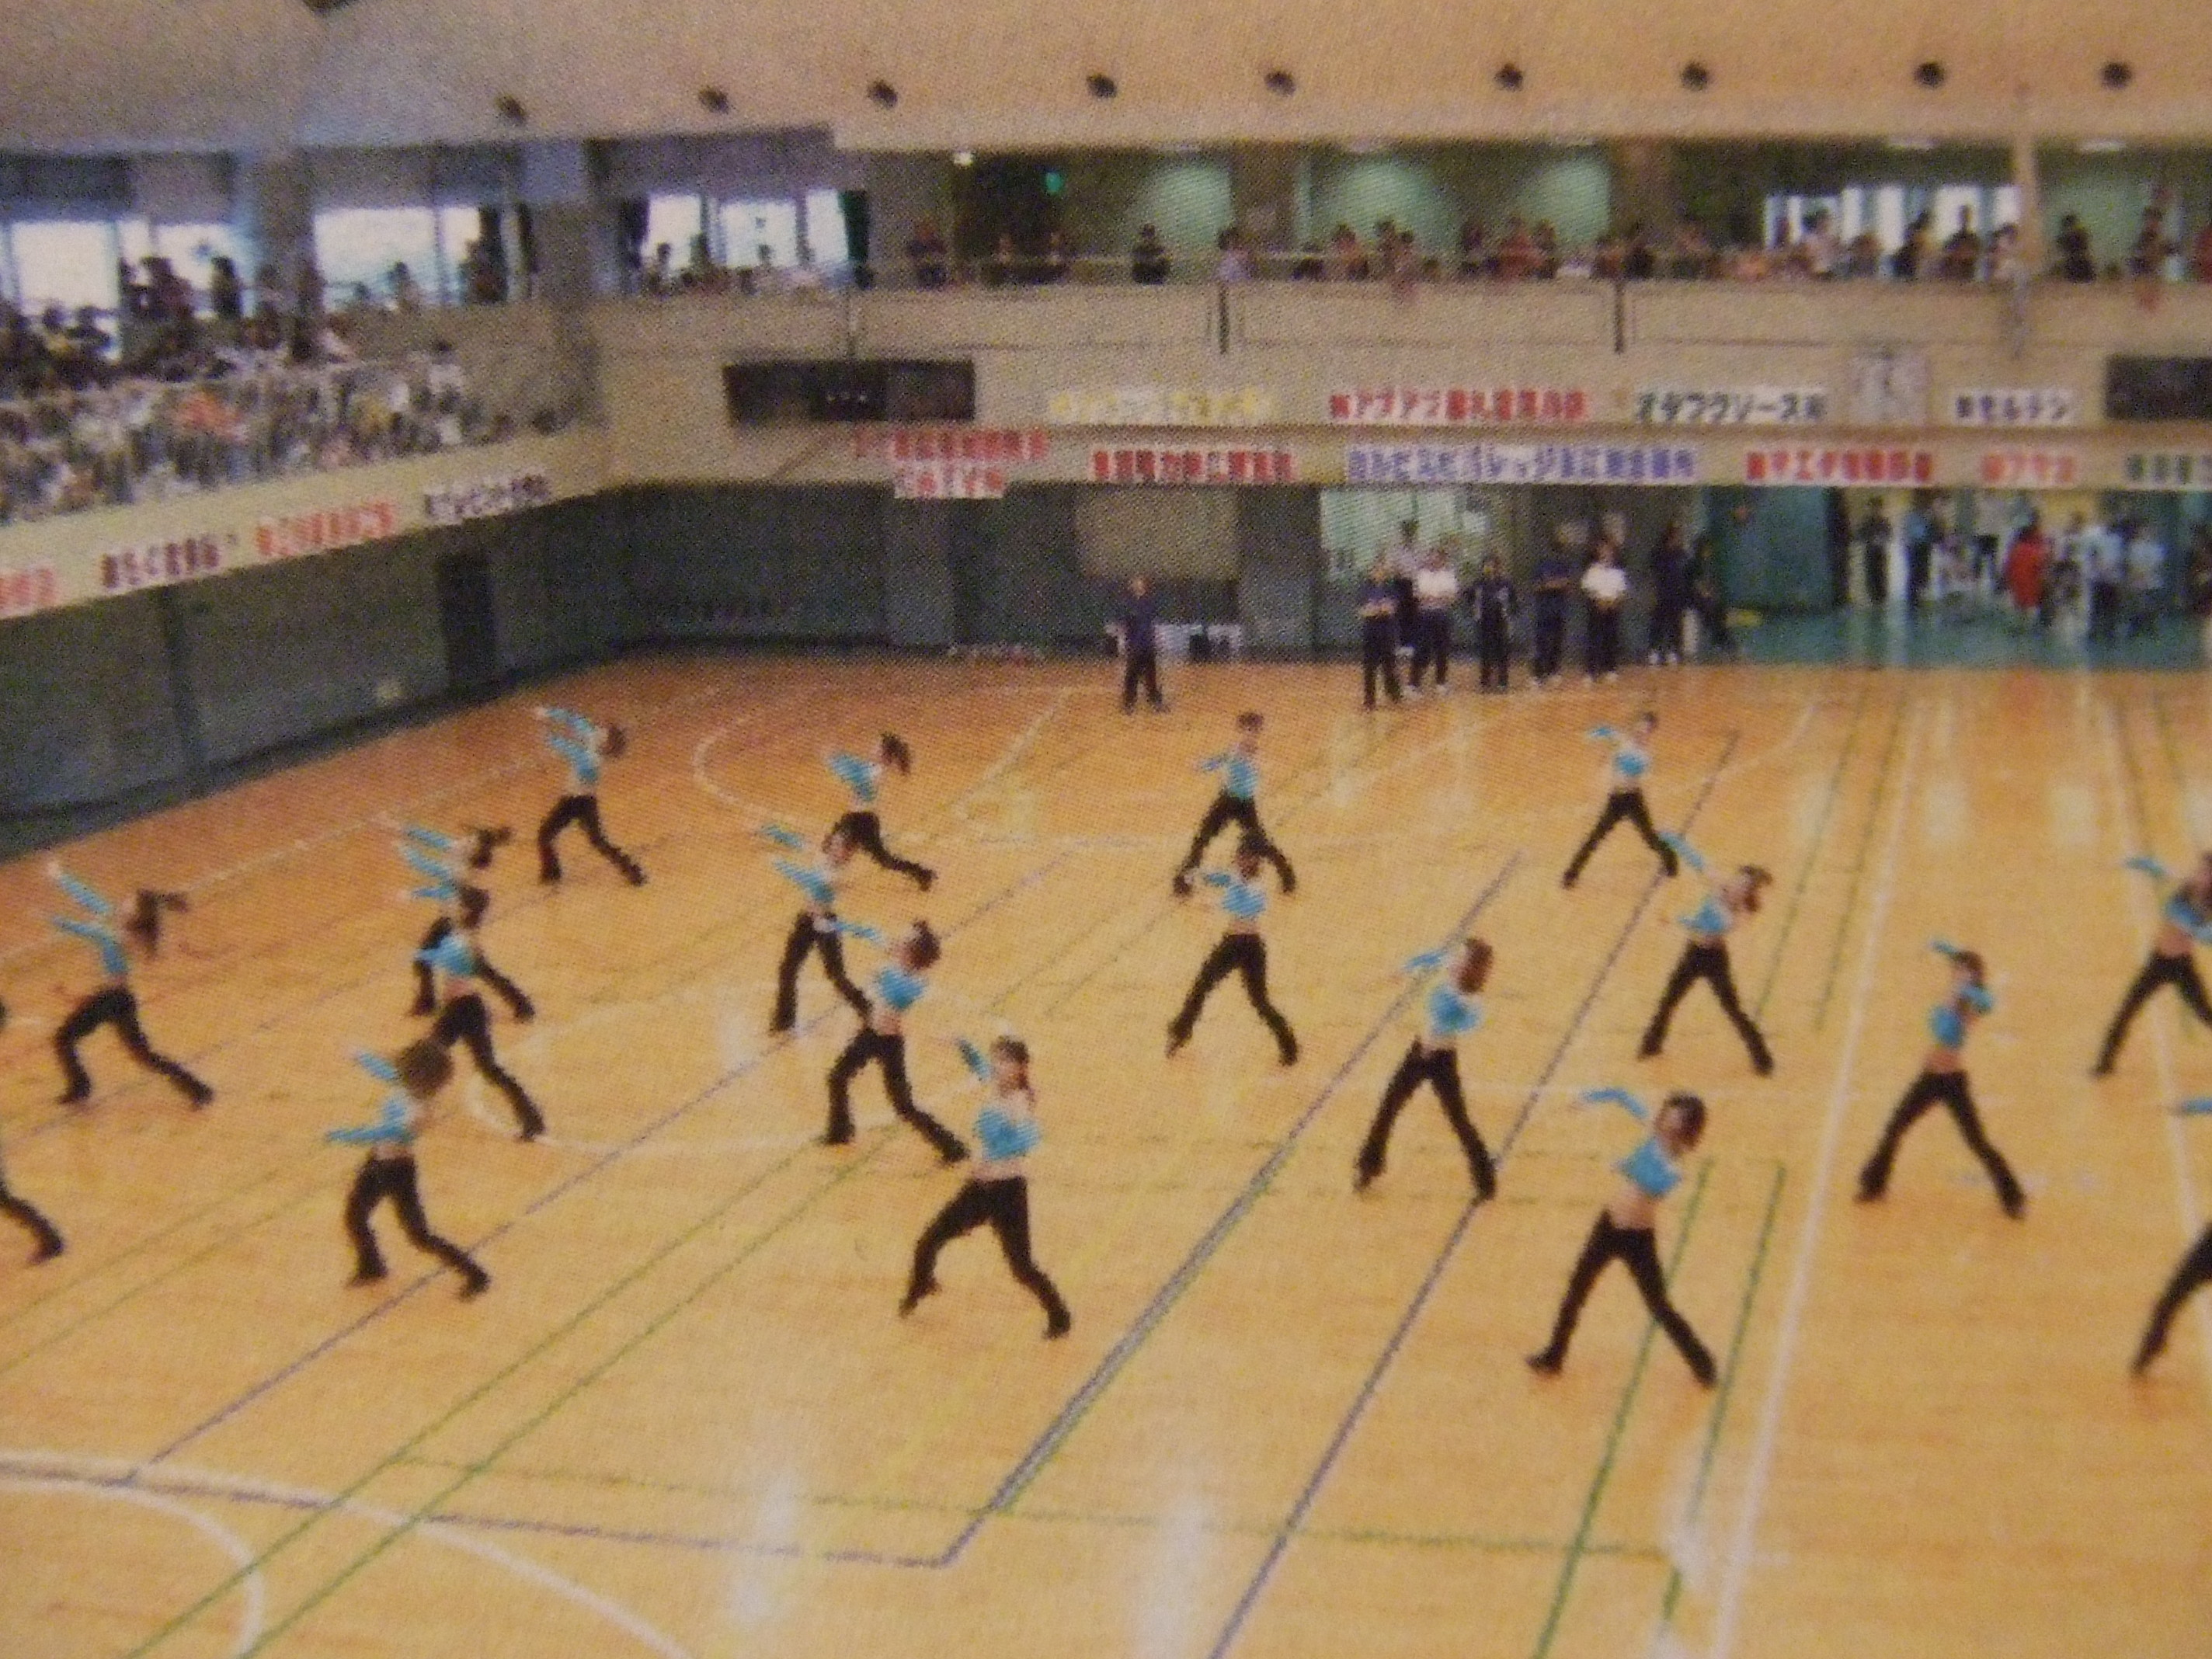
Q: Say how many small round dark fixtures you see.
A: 9